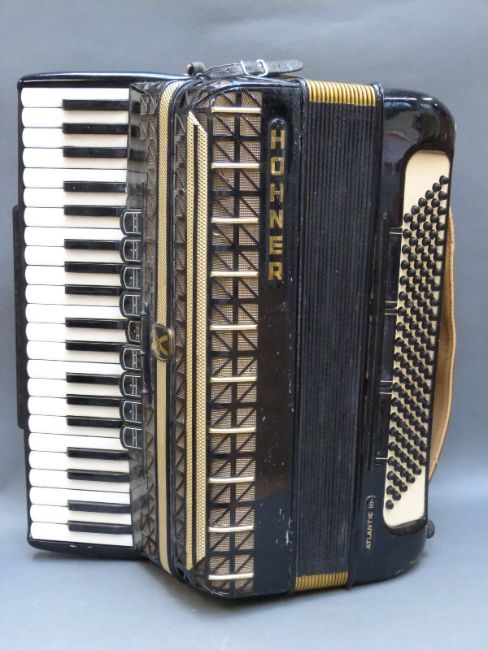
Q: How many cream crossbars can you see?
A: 10